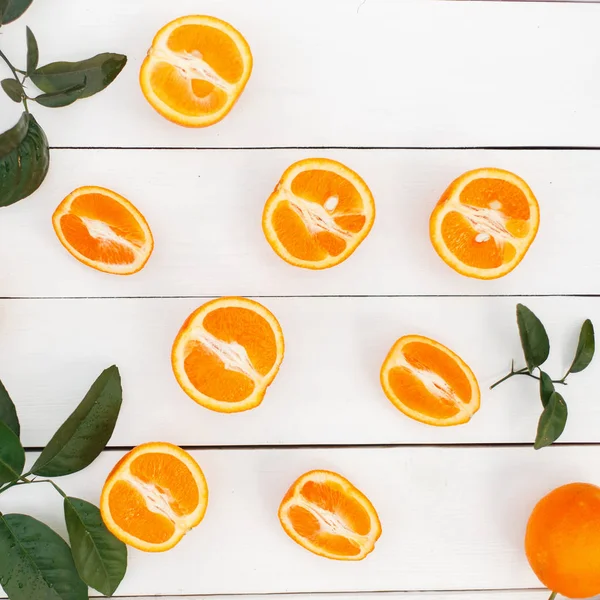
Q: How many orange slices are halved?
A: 8